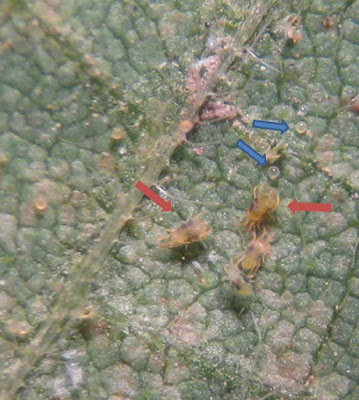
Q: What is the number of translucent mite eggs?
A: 2